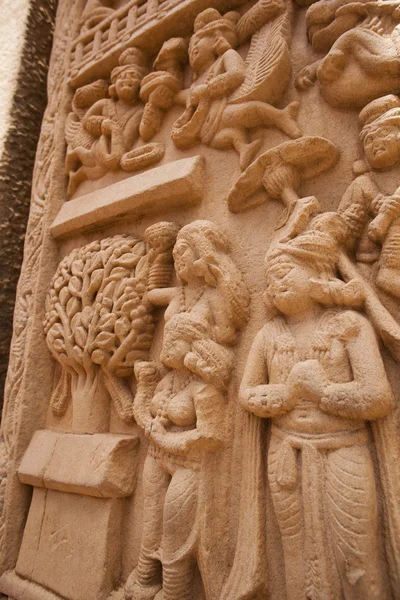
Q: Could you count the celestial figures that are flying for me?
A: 2